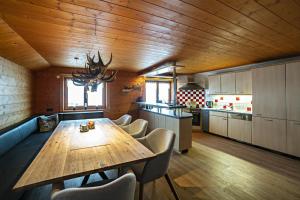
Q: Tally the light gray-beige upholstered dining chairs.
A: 4